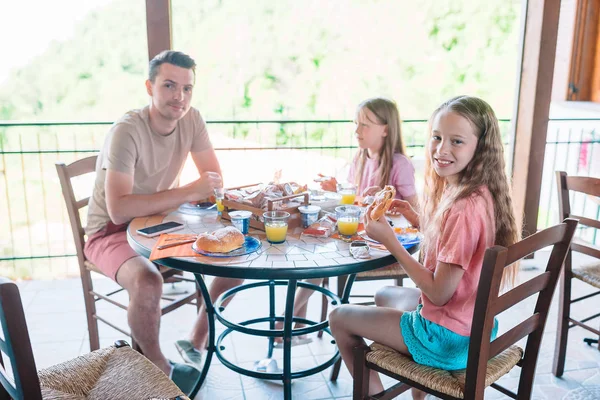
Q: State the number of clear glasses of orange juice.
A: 4